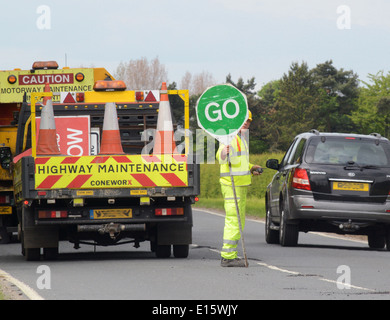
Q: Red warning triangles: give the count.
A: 2